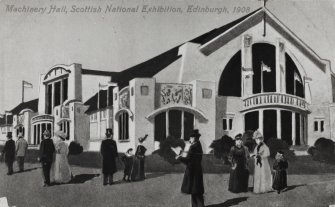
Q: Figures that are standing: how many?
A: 11